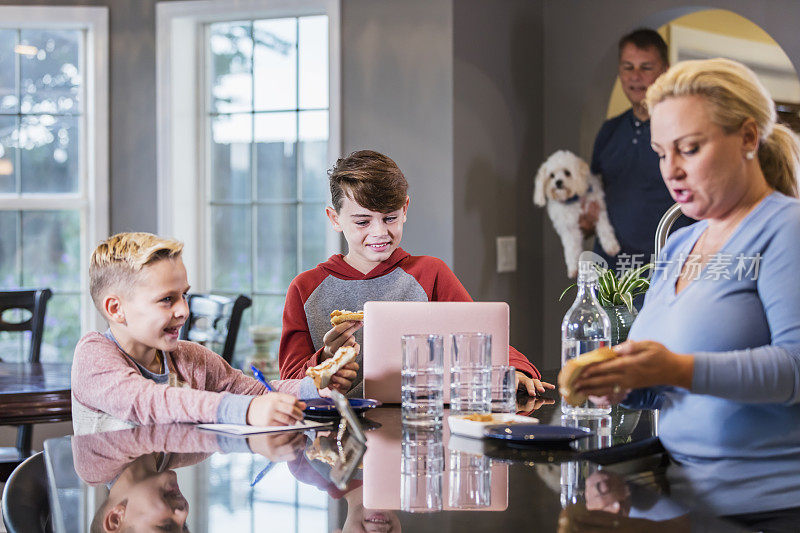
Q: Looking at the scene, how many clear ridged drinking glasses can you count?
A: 3